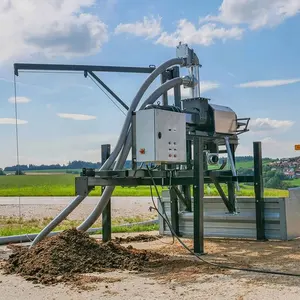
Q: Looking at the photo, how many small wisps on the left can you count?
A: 3